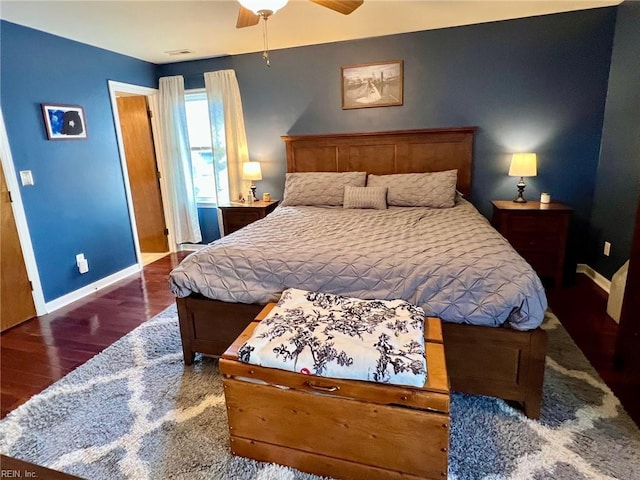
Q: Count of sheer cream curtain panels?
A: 2